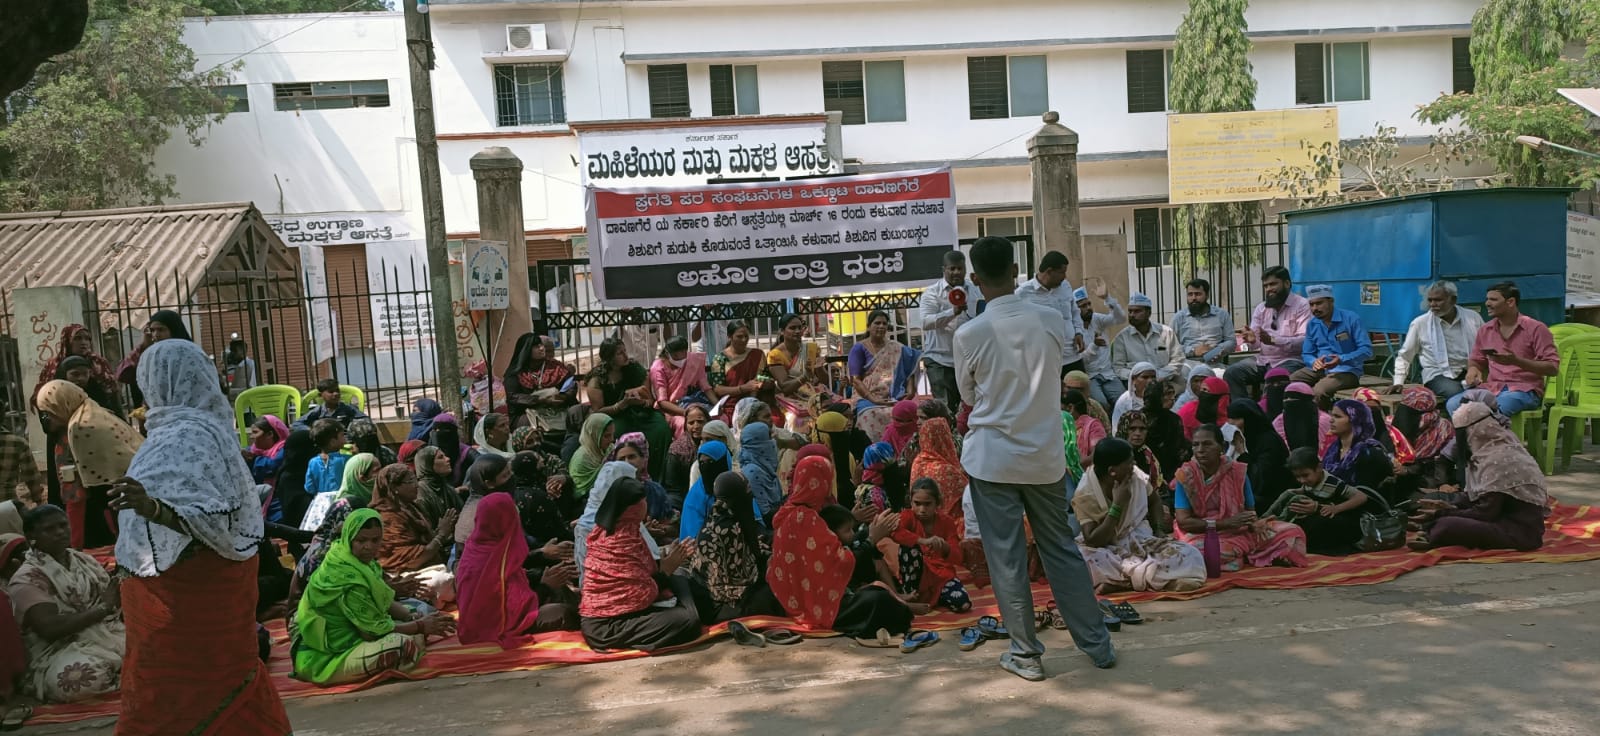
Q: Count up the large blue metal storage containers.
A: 1